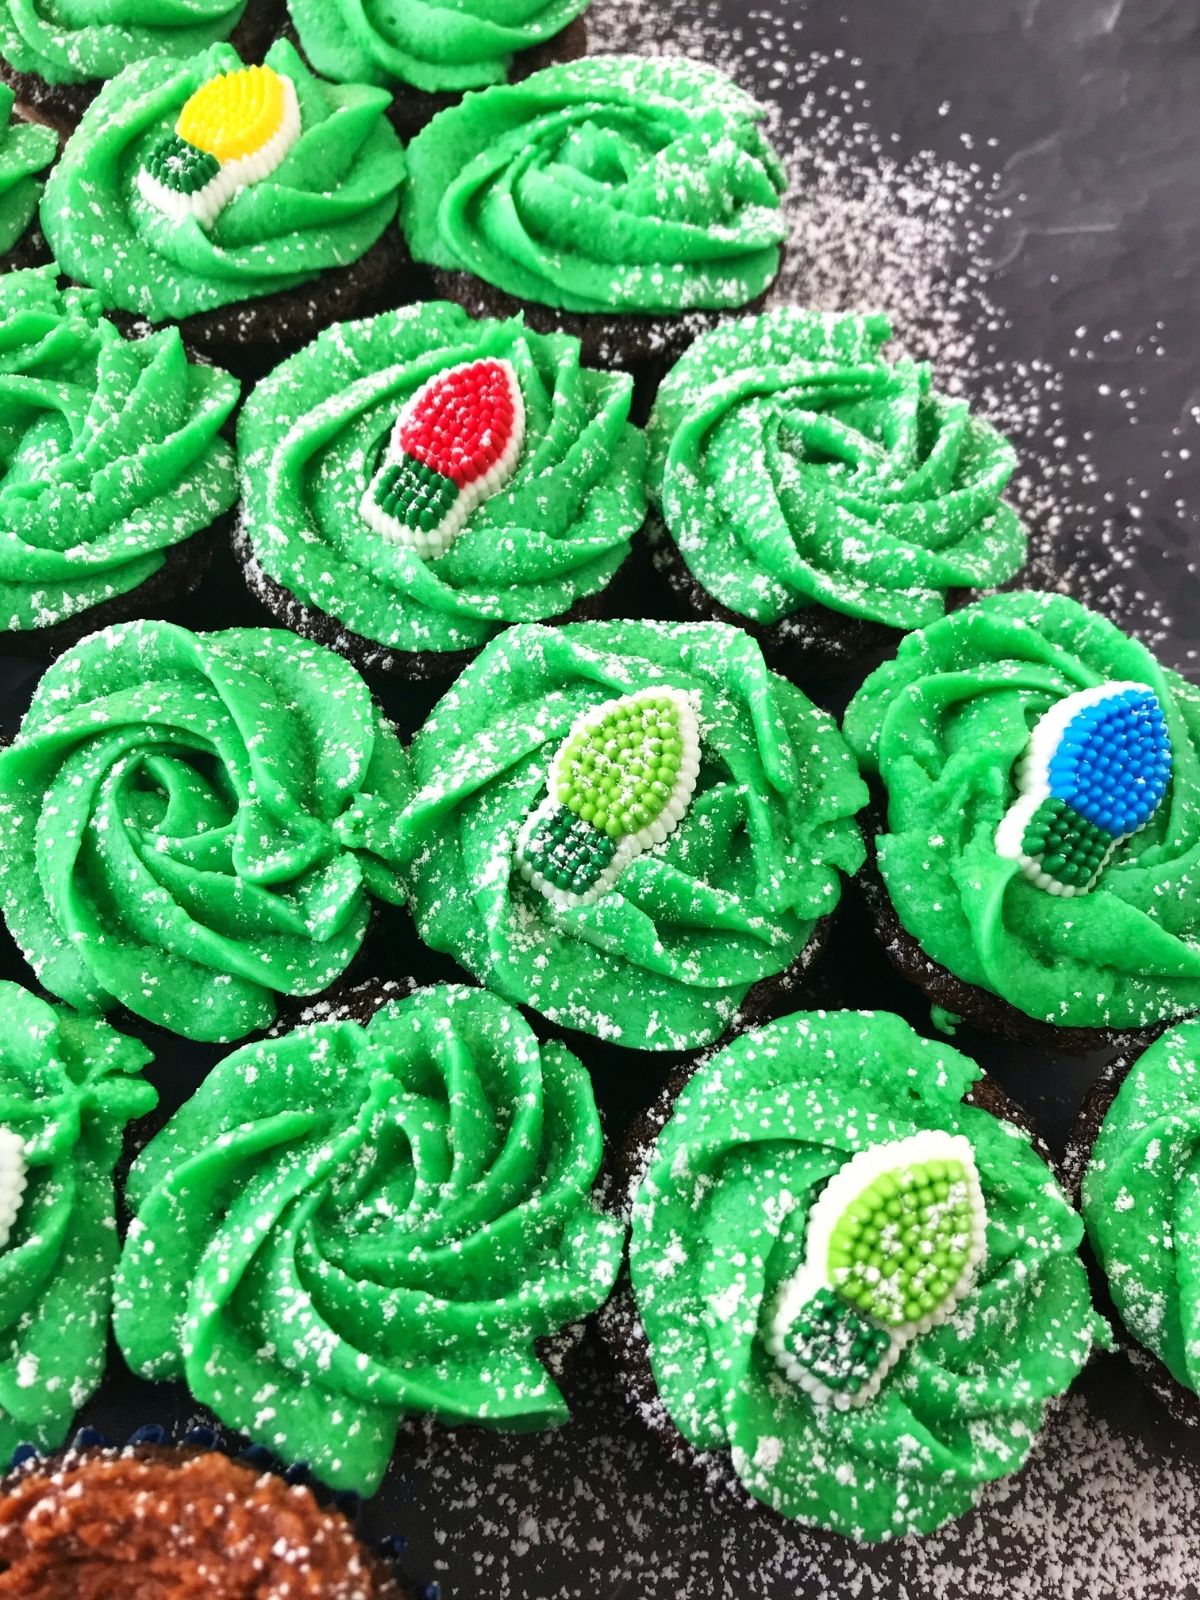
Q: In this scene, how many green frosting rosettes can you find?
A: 15